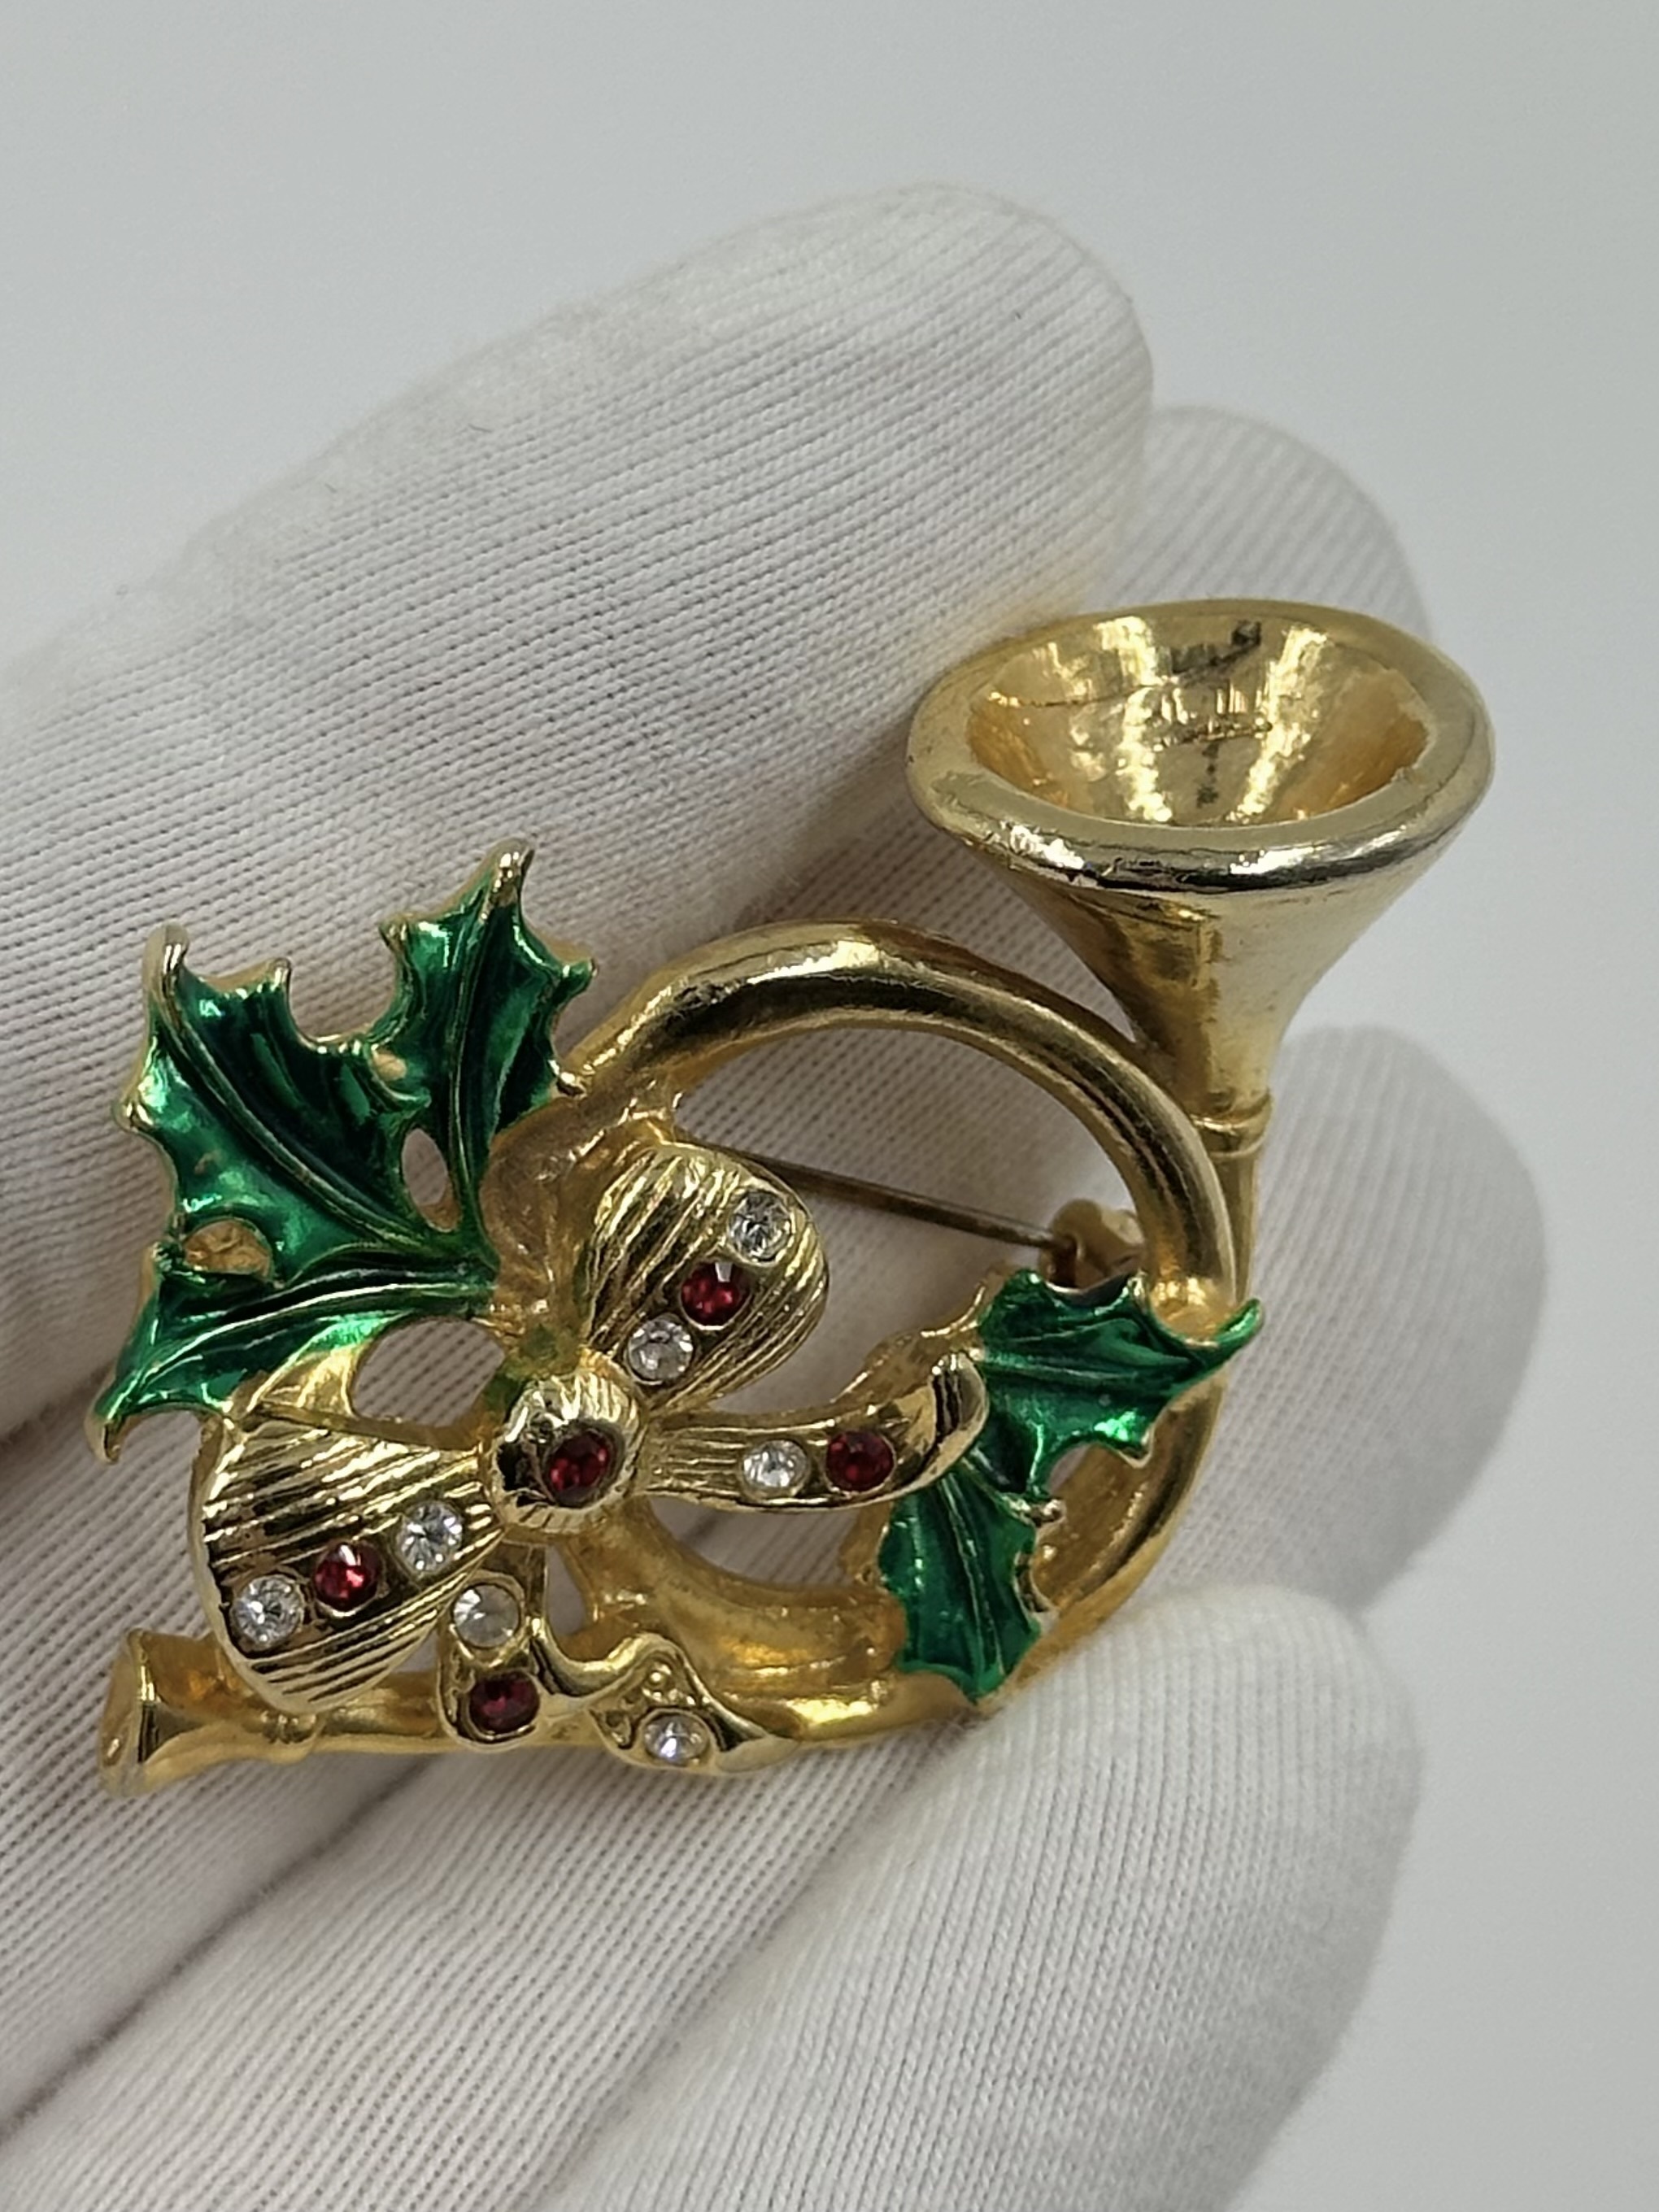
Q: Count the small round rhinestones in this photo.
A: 12